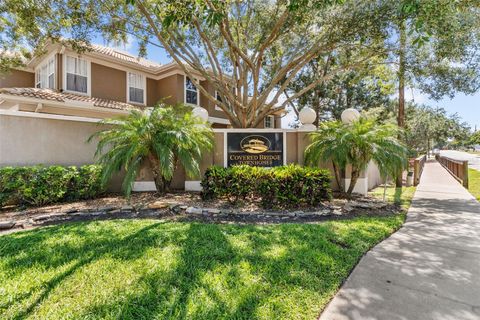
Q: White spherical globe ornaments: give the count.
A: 3